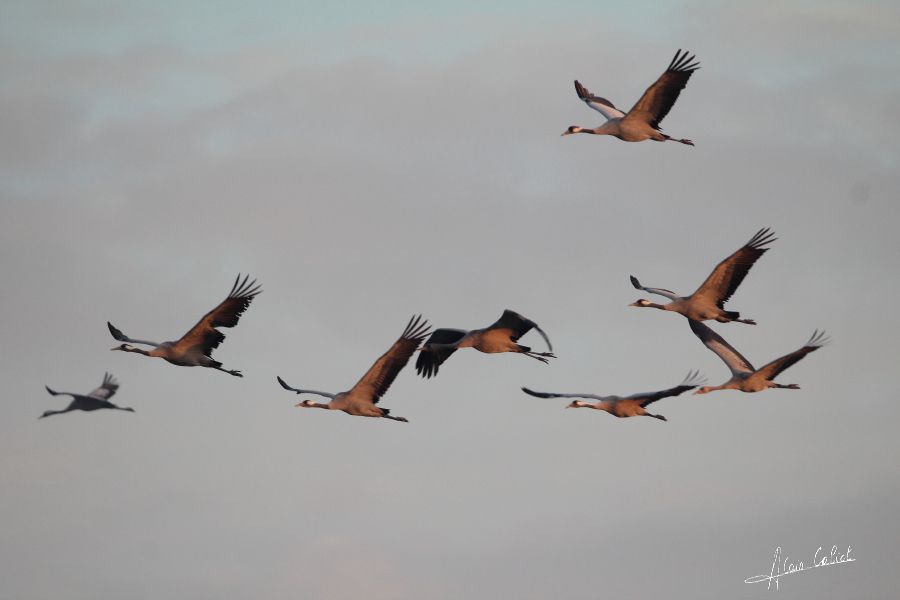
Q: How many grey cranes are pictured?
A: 8